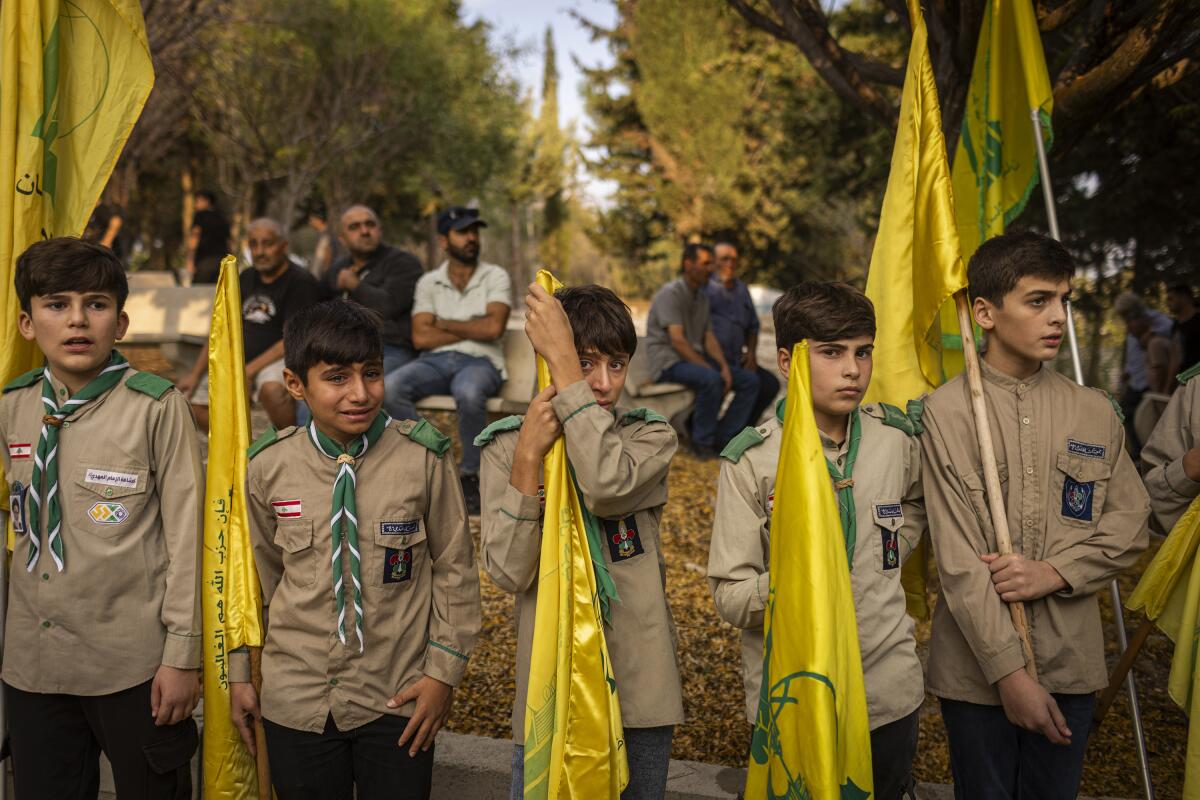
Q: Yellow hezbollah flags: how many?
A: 7